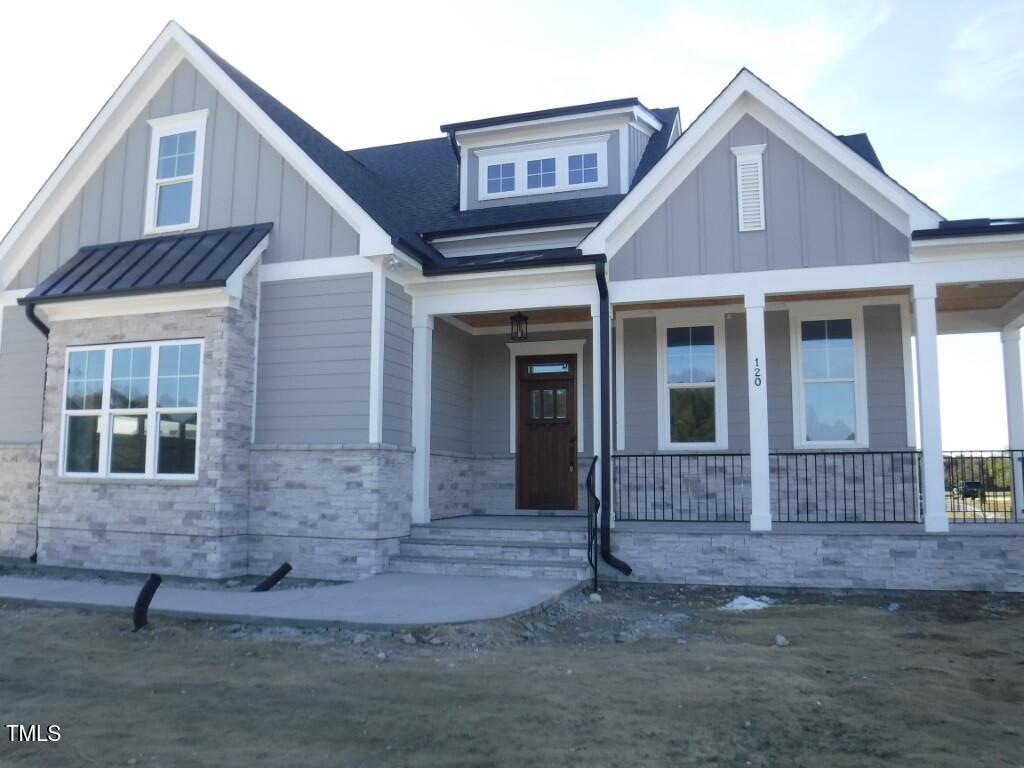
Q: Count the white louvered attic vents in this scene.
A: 1